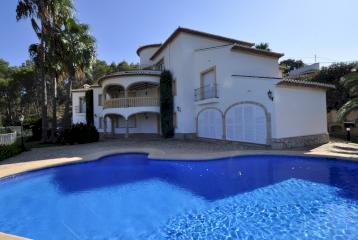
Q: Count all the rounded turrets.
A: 1